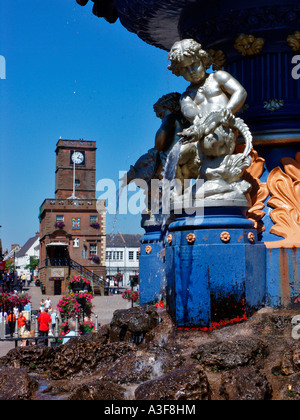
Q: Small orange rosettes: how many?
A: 5